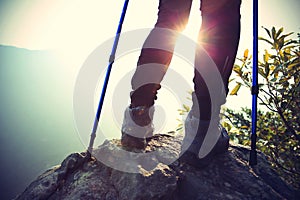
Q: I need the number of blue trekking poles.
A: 2